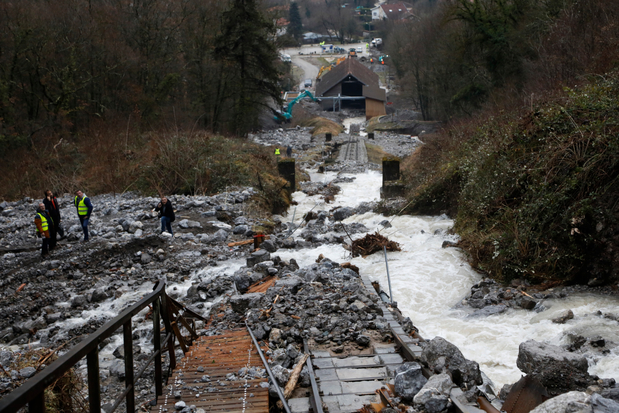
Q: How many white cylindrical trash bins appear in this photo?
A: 0